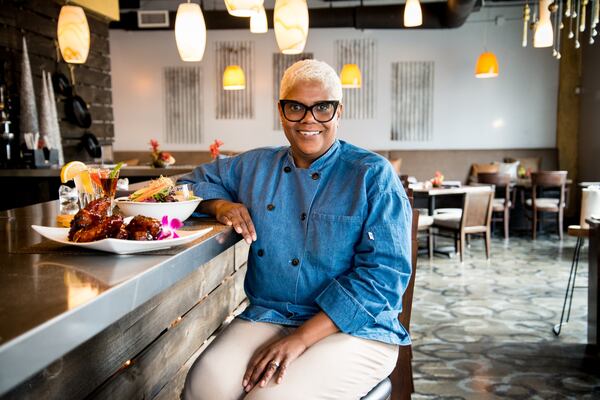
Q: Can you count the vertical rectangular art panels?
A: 5